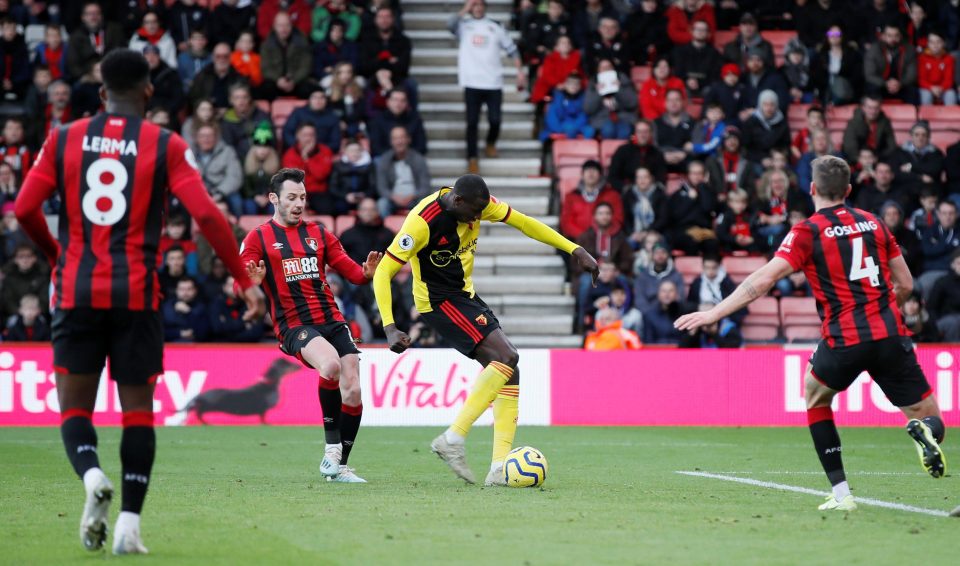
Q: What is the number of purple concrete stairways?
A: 0